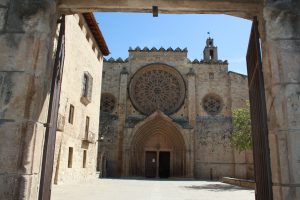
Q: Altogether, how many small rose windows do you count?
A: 2